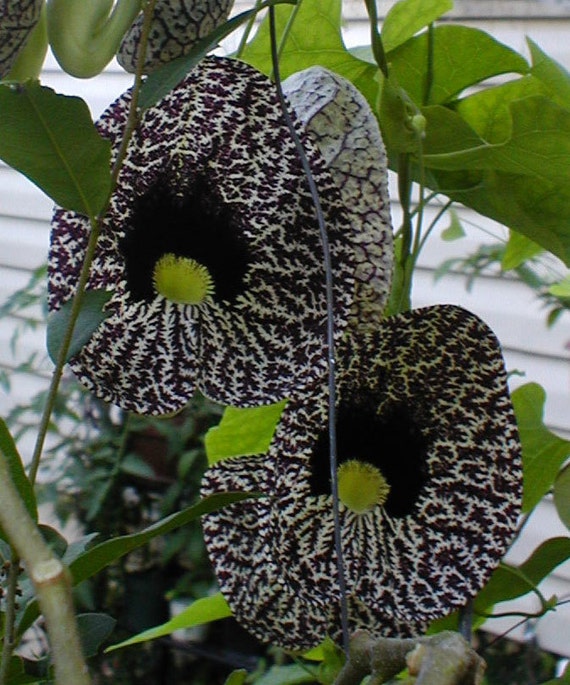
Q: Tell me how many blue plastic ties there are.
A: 0